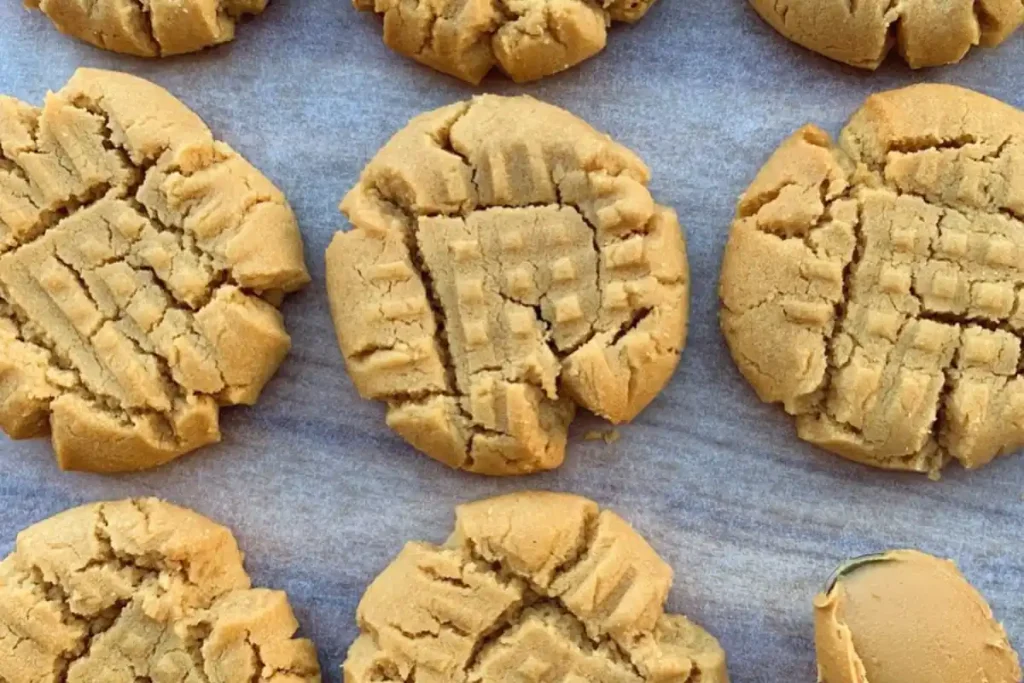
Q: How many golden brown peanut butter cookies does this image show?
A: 8